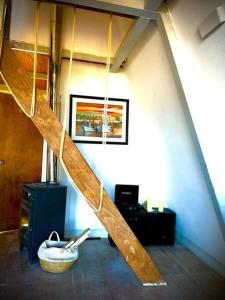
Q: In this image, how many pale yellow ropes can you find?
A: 3